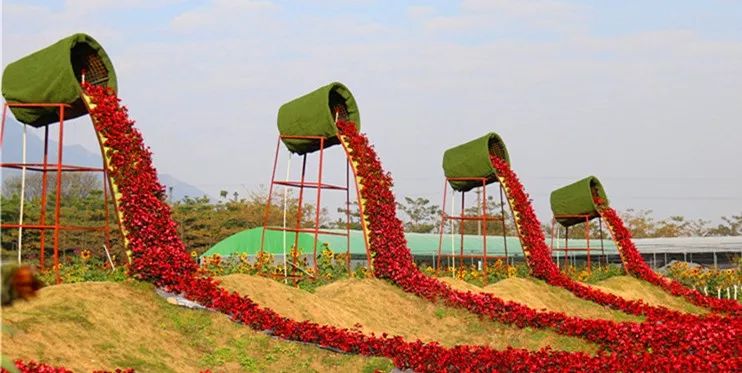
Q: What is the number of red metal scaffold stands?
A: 4